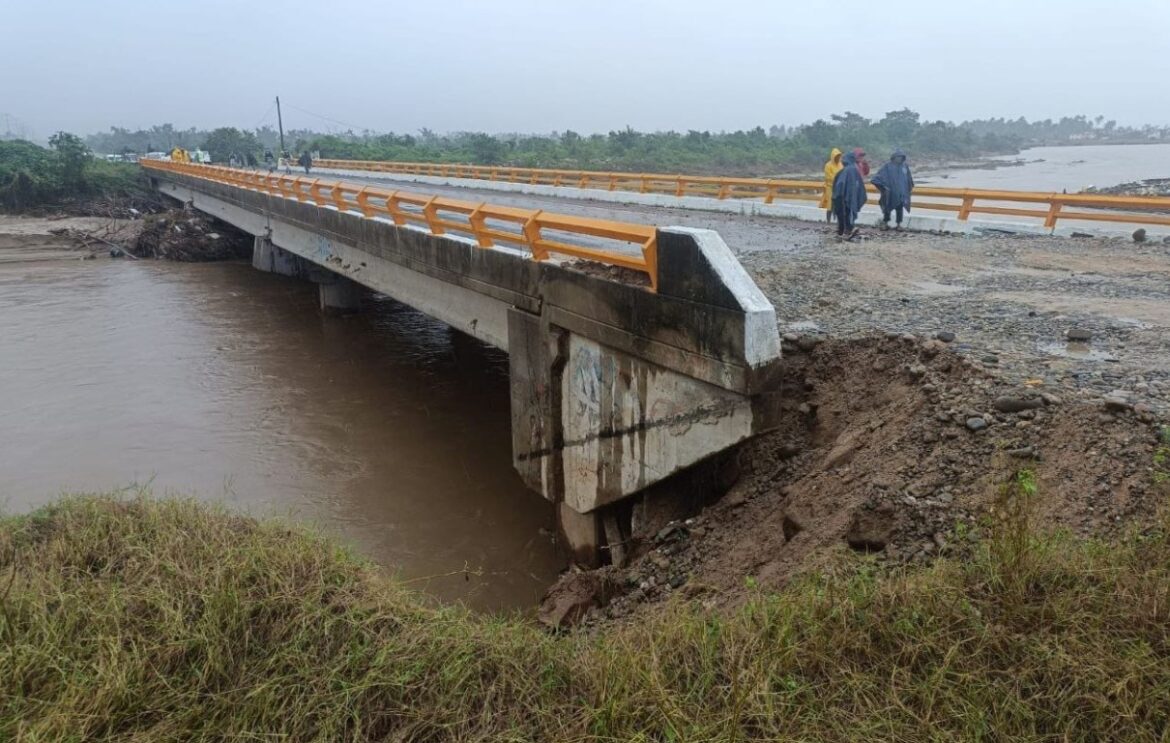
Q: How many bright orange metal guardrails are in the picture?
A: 2